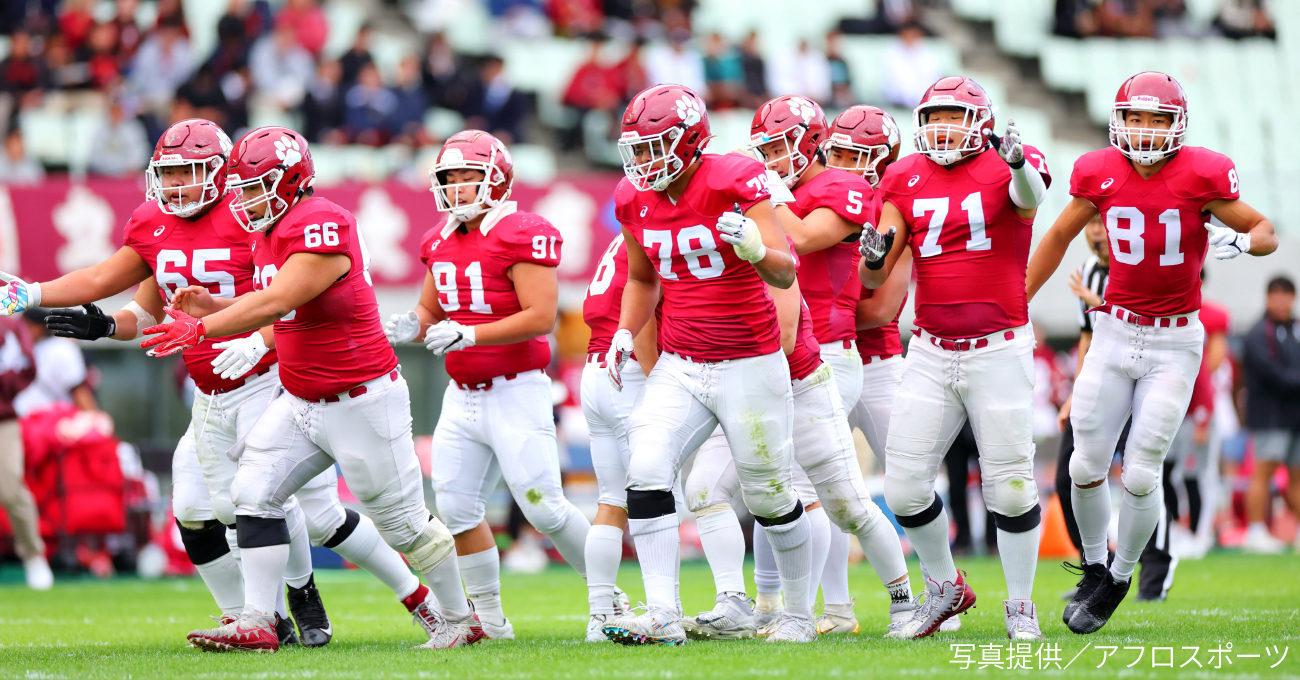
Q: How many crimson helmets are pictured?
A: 8